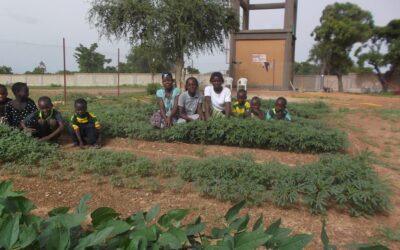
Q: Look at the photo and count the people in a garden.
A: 10